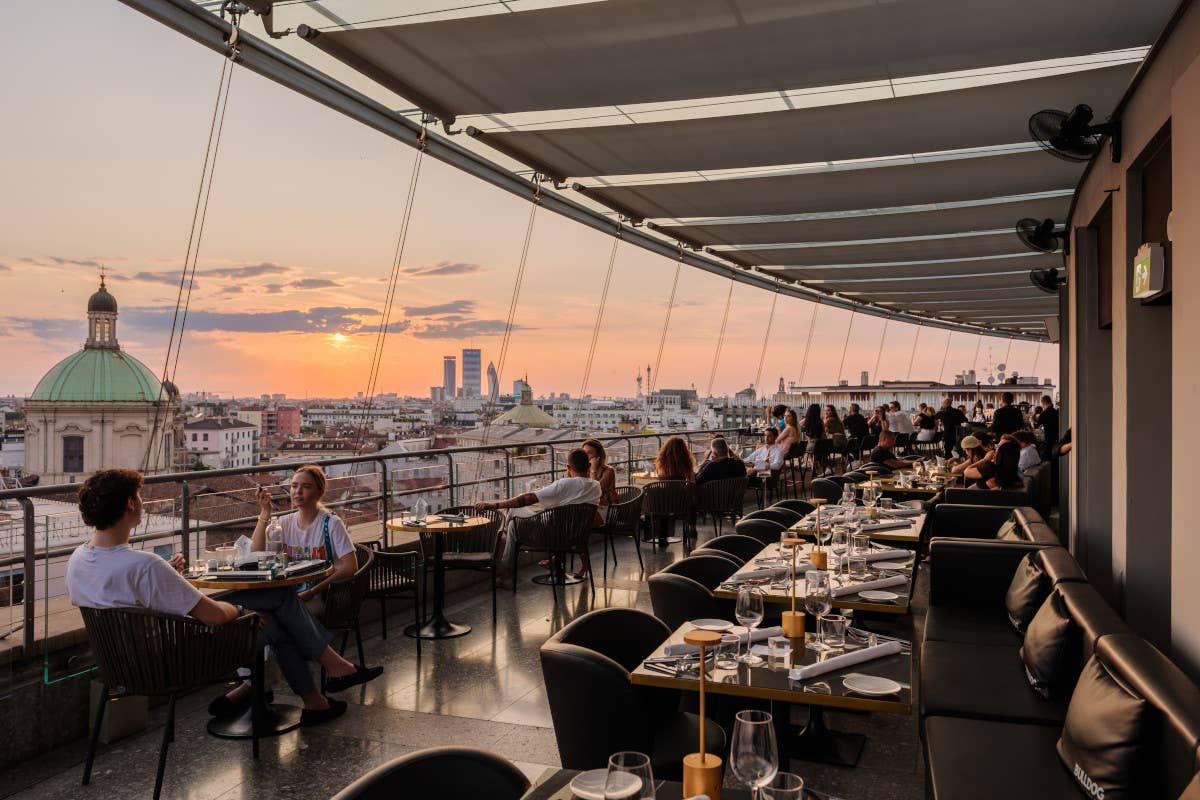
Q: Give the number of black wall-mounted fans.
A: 3